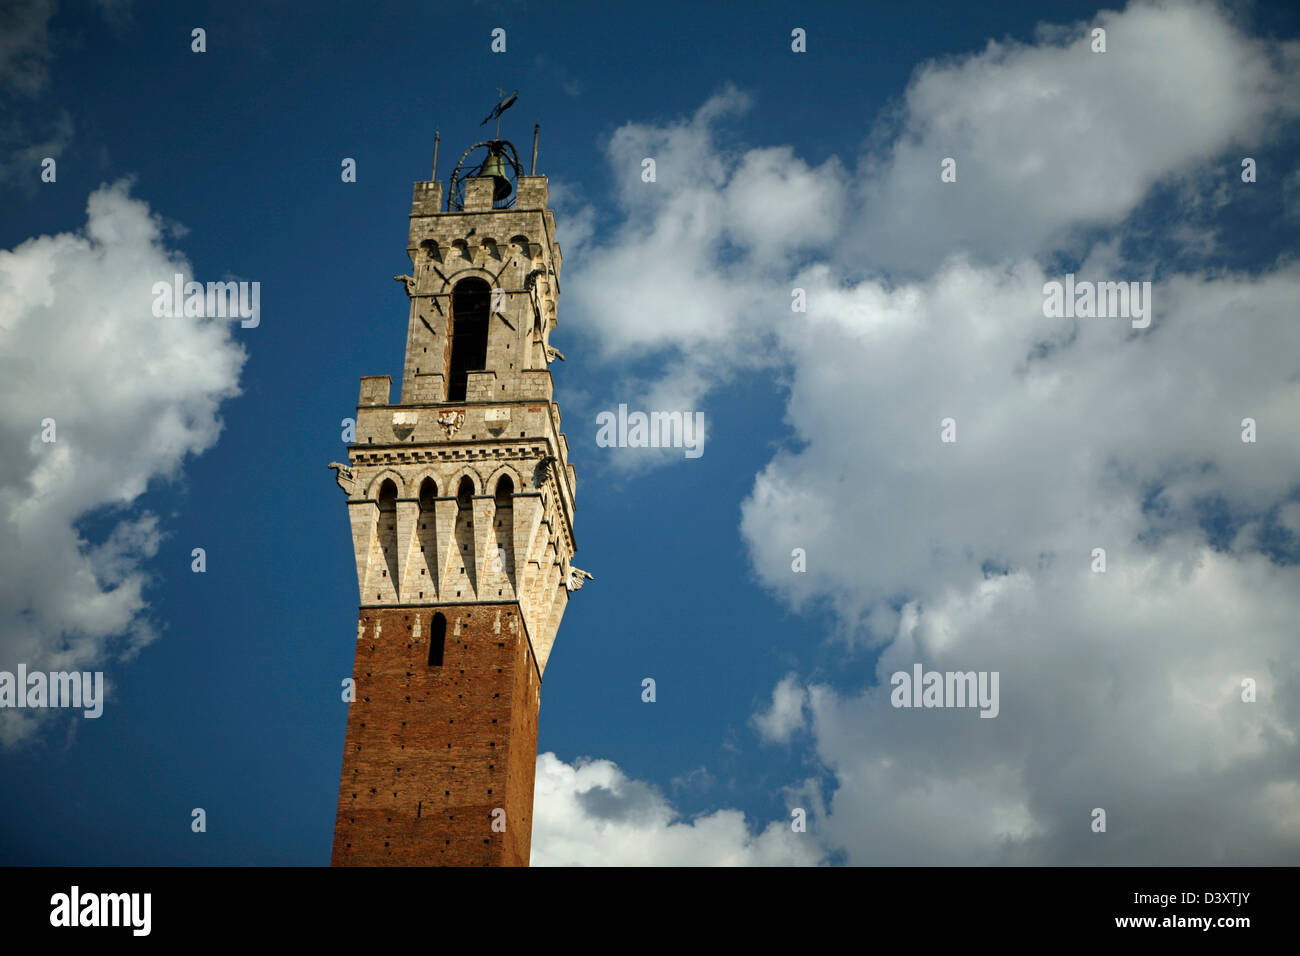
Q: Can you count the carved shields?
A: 3